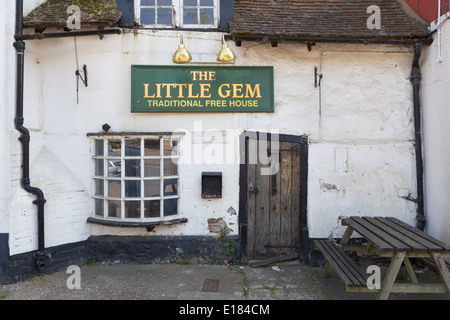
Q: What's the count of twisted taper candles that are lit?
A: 0